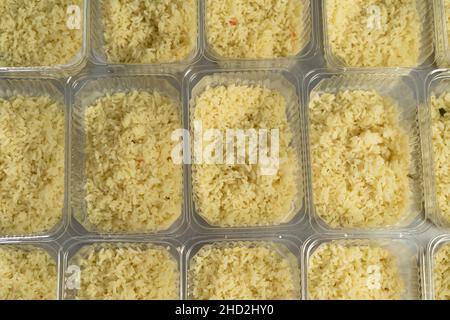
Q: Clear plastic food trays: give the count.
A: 15